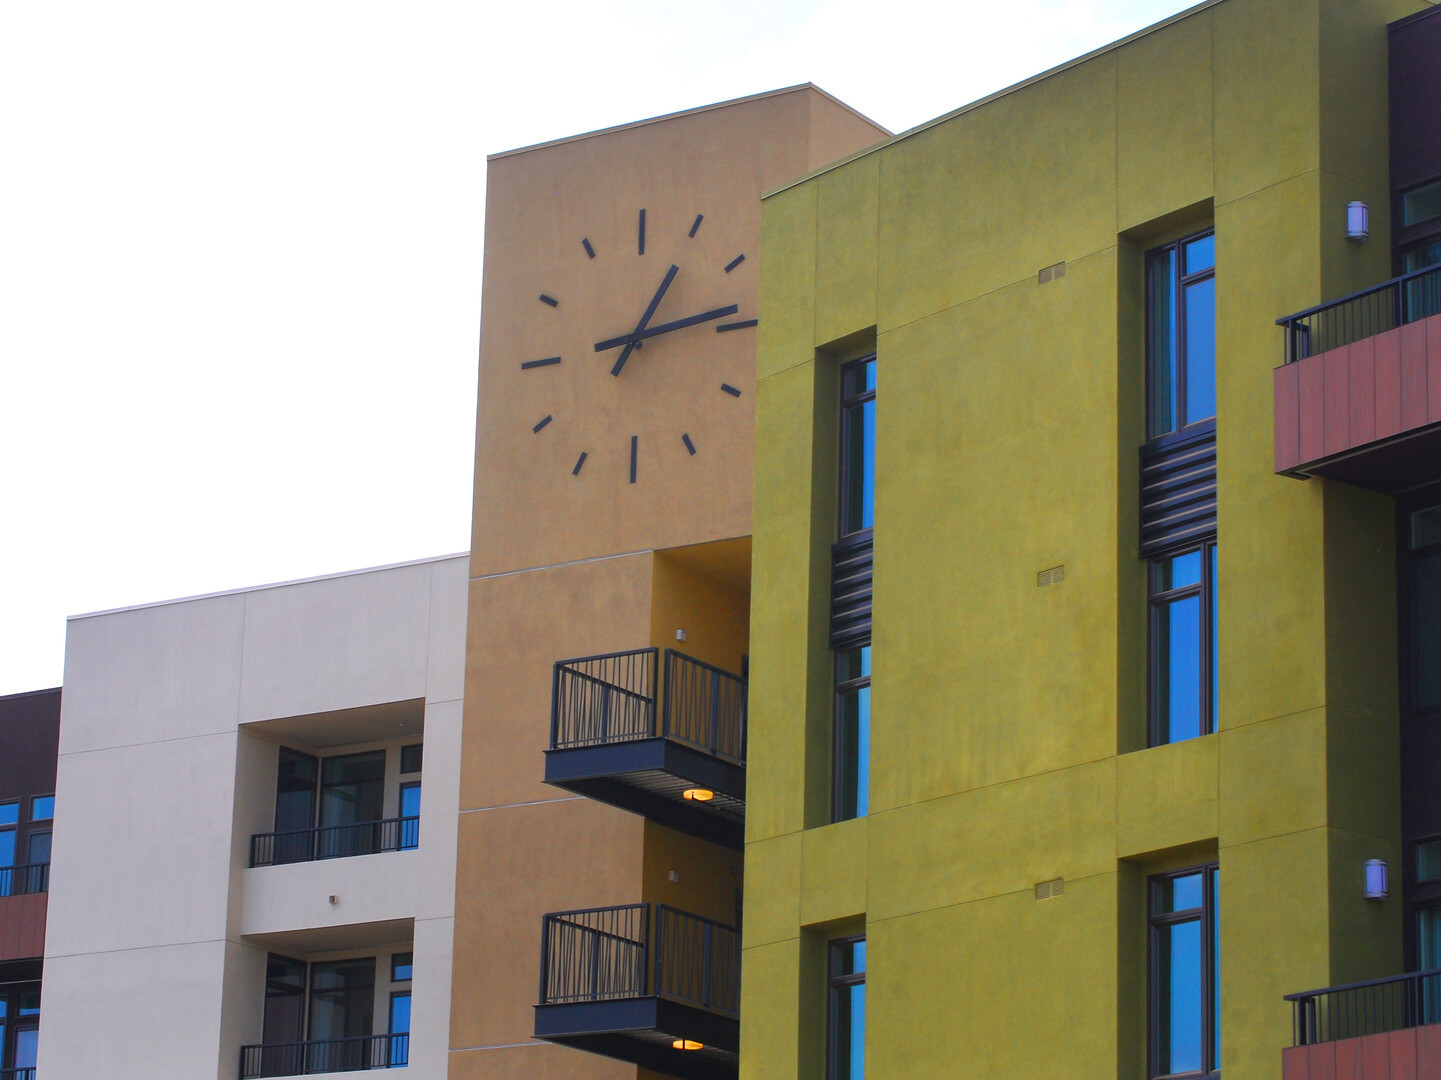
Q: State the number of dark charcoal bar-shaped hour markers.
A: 12